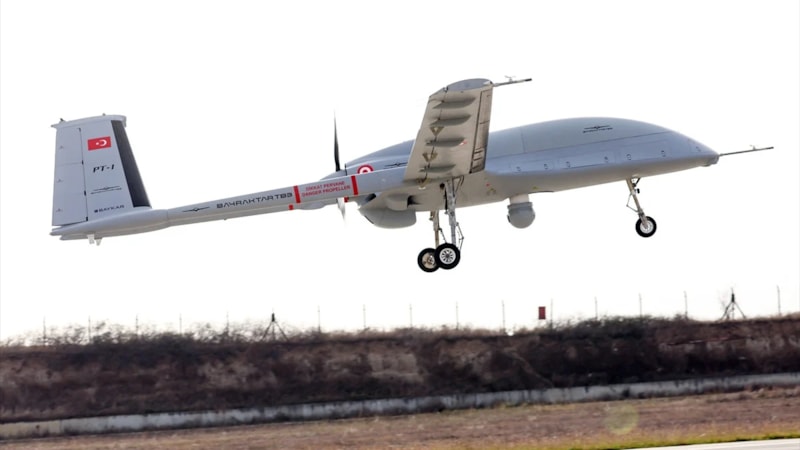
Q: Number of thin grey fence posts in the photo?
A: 15